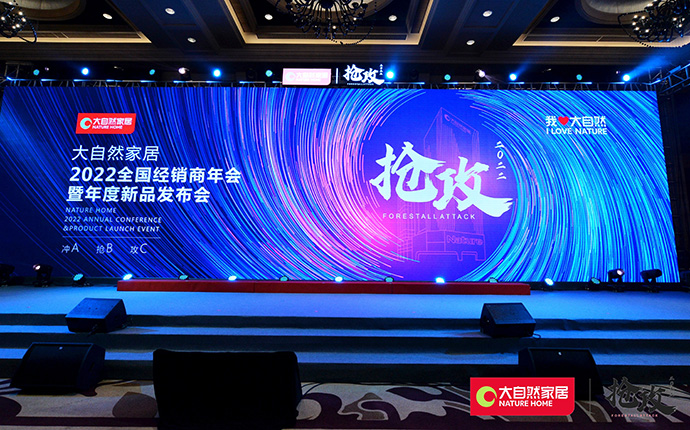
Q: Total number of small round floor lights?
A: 11